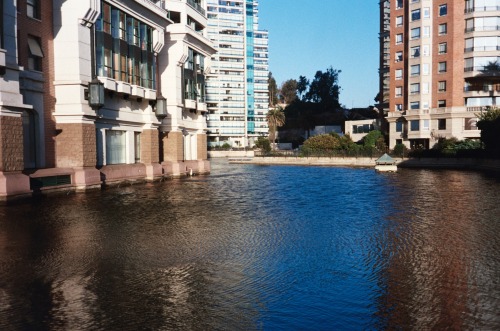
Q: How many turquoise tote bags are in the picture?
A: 0